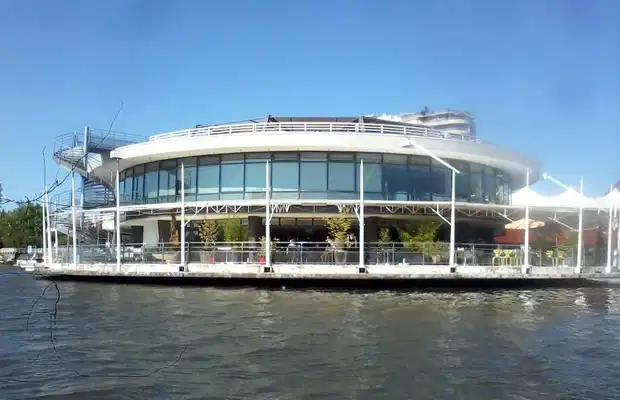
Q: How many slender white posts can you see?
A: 11